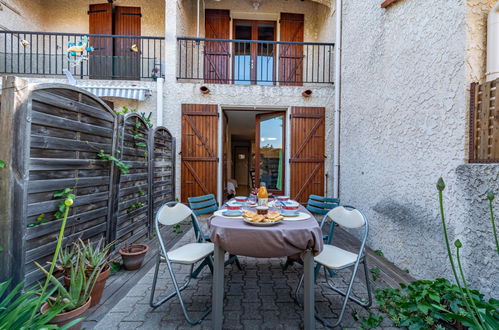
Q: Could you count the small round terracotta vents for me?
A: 2